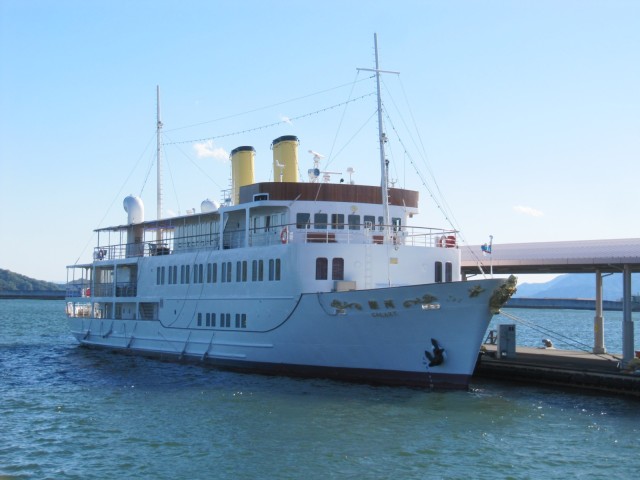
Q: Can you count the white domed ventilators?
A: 2